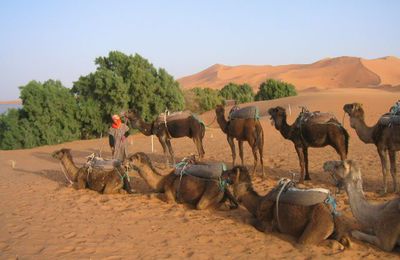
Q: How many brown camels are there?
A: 7